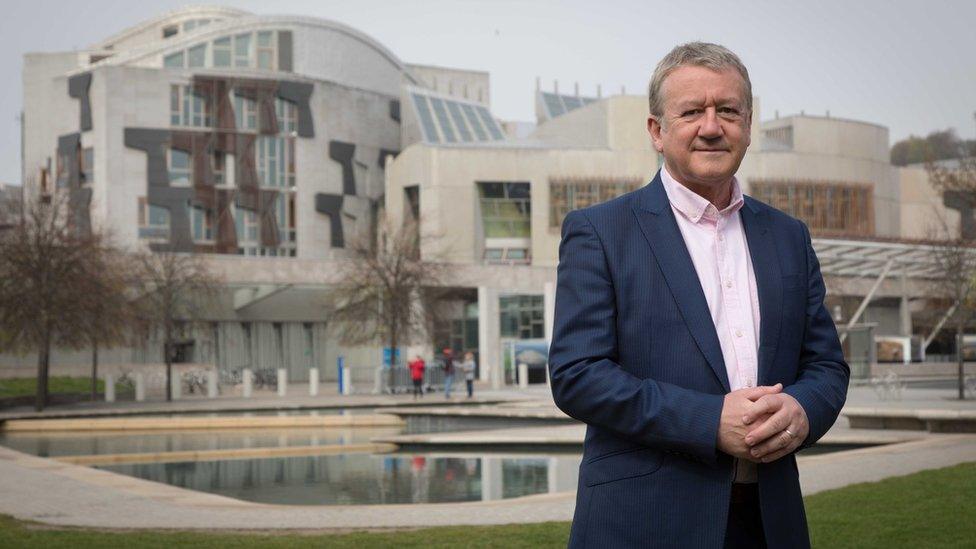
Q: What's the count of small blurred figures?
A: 3